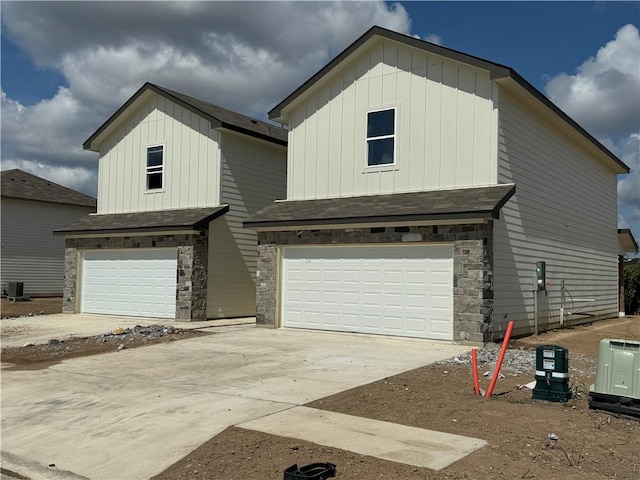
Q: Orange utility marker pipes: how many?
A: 2